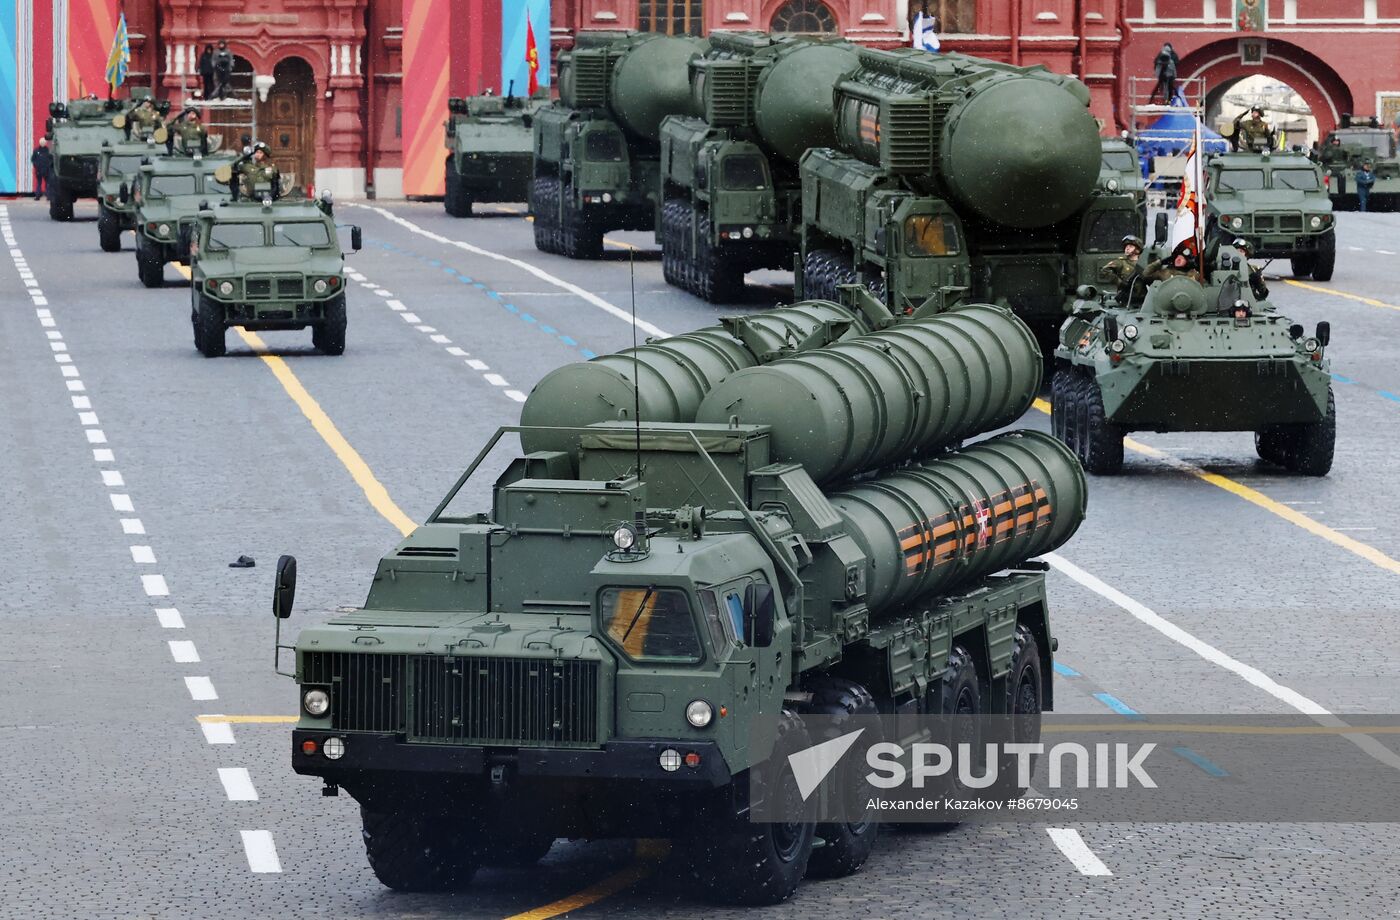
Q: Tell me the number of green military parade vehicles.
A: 13